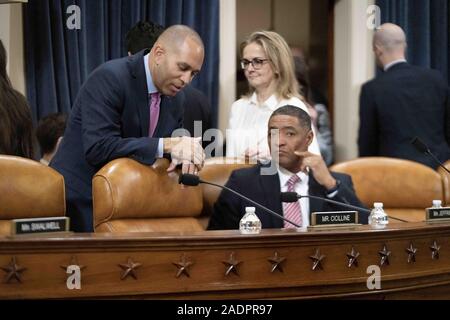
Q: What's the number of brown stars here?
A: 11